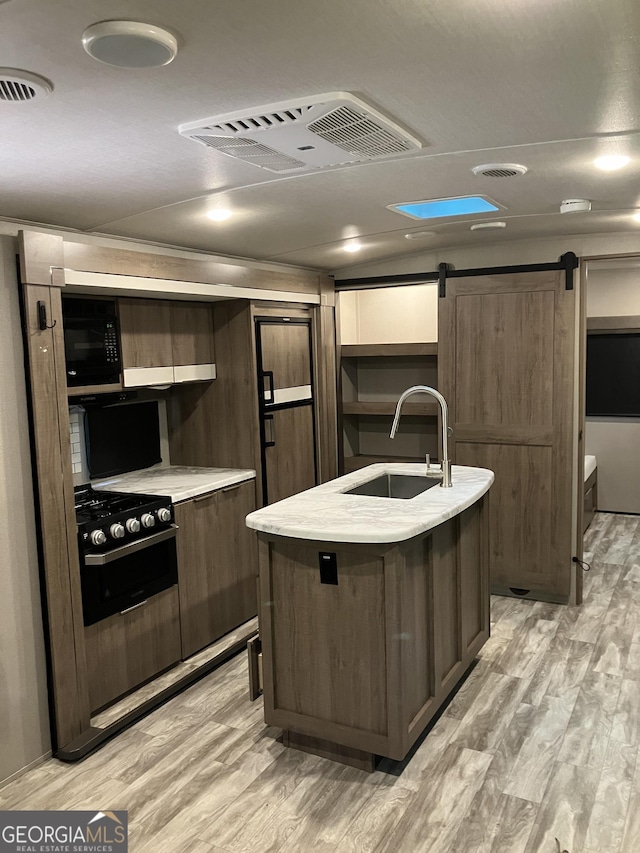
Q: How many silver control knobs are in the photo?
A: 5